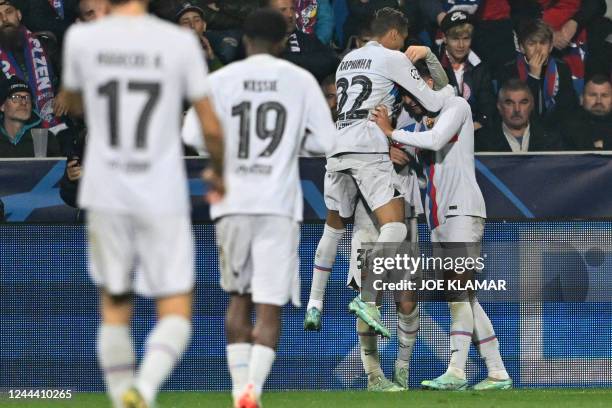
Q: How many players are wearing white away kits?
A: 5